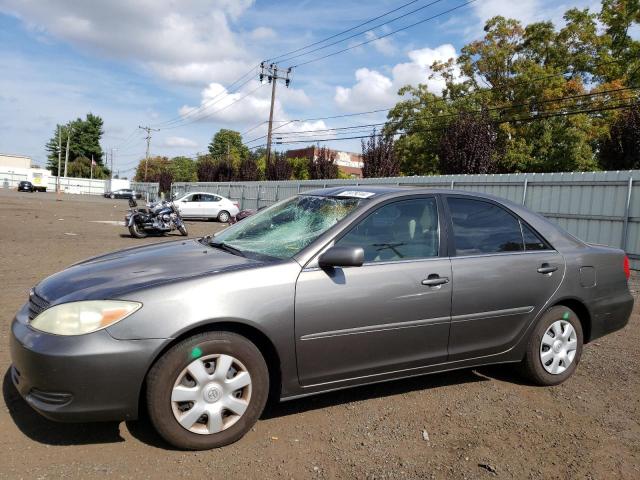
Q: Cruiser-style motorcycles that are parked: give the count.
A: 1